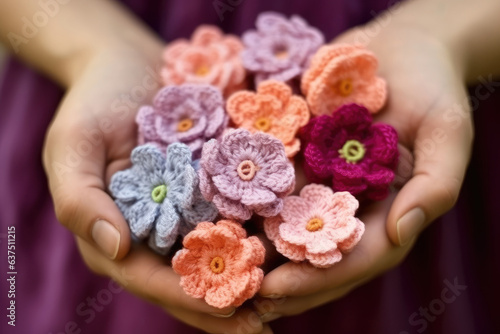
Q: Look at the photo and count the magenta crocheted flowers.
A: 1